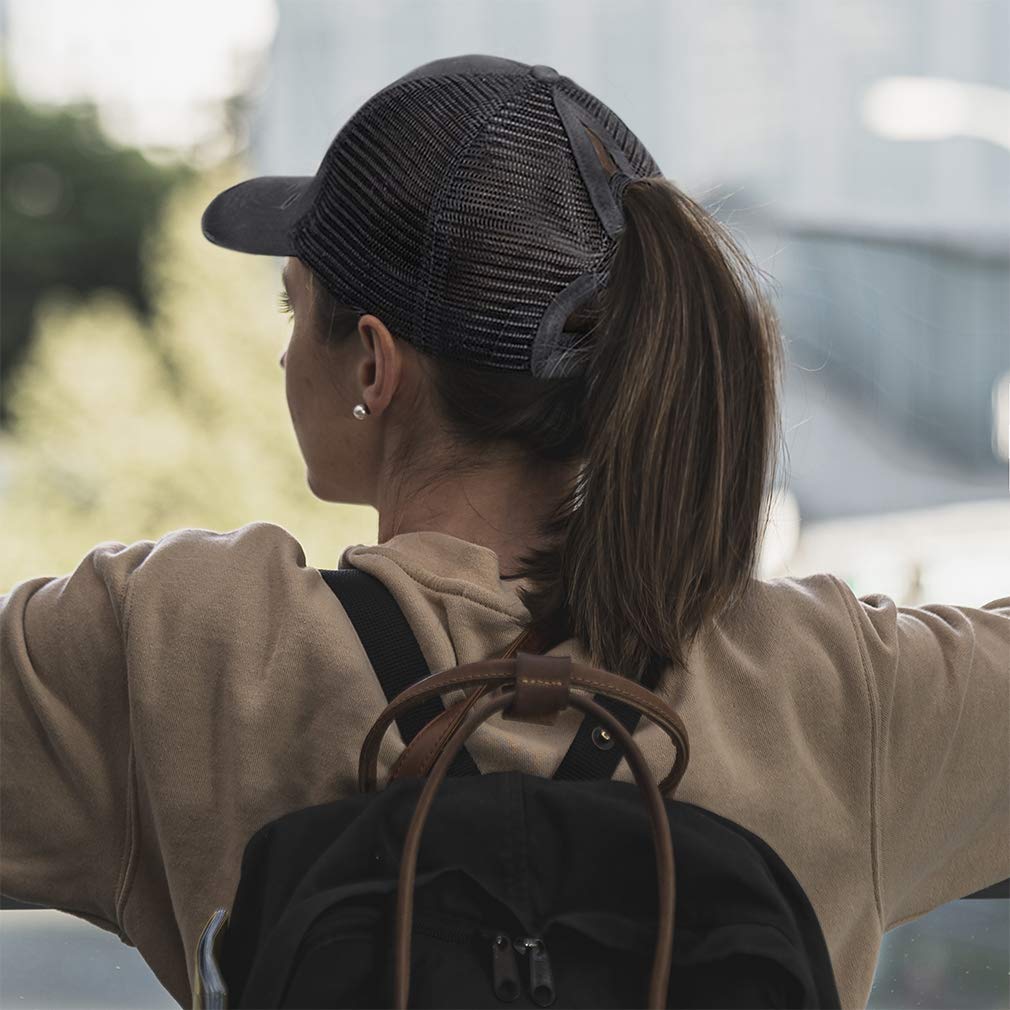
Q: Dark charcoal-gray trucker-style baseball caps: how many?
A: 1